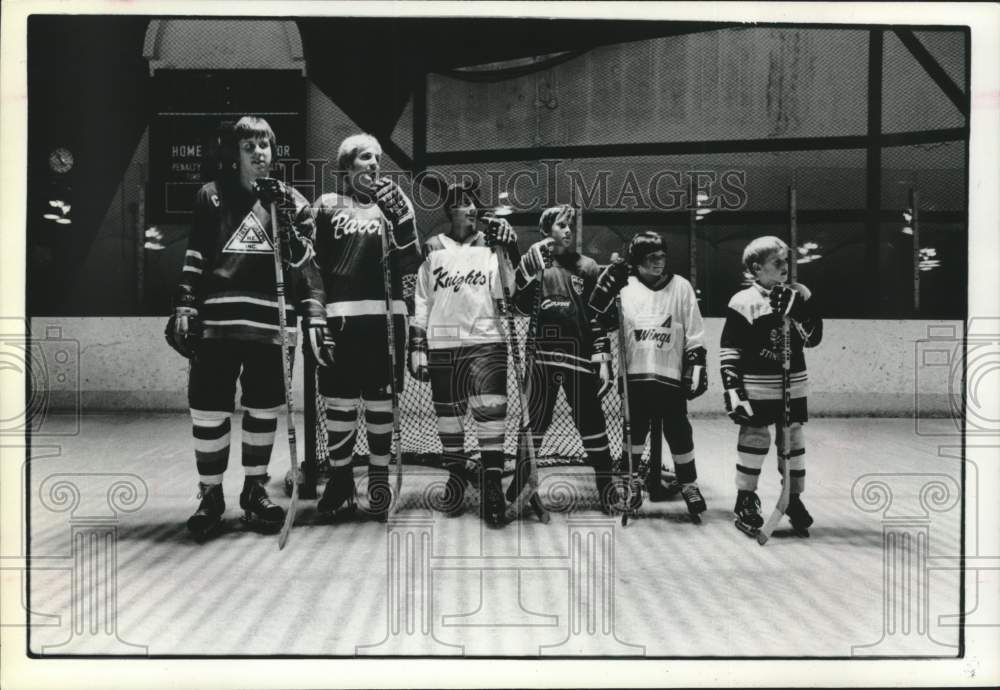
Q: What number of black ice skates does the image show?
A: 12